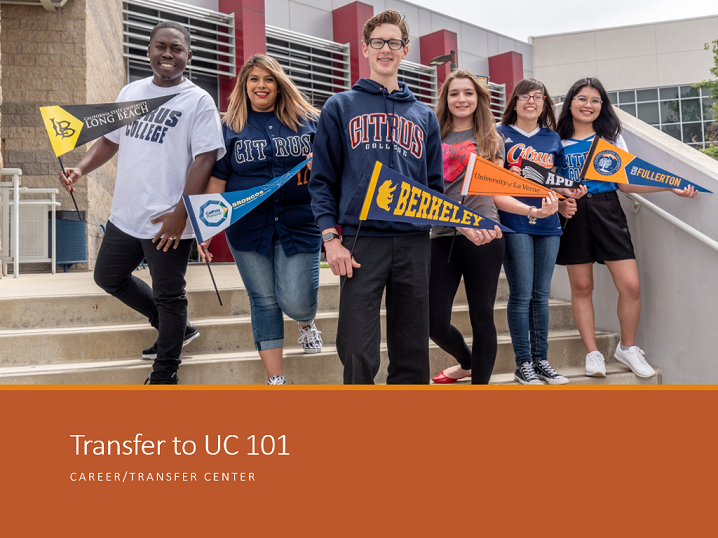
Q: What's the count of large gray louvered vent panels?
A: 4